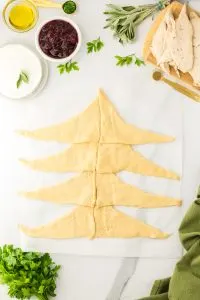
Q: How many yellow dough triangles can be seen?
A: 8